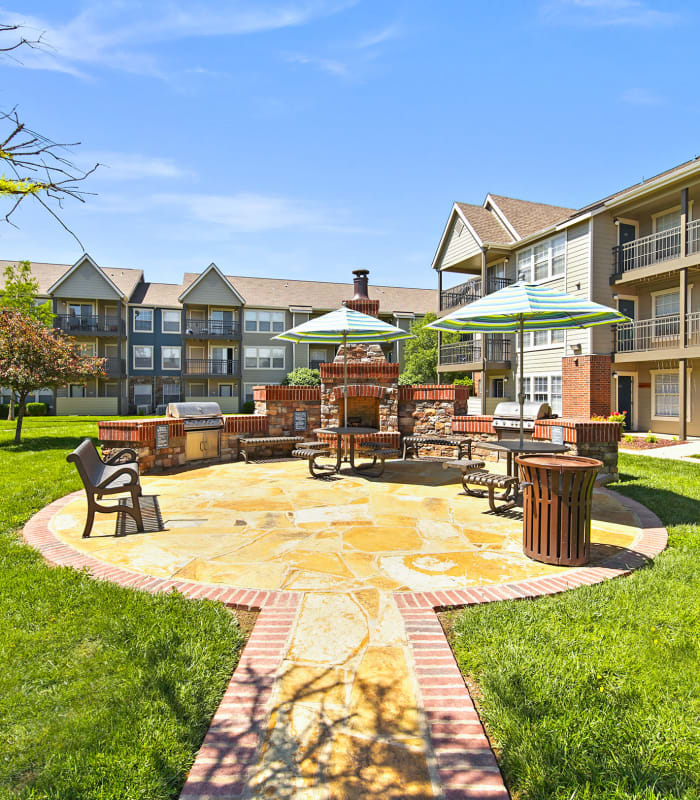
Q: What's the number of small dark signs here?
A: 3